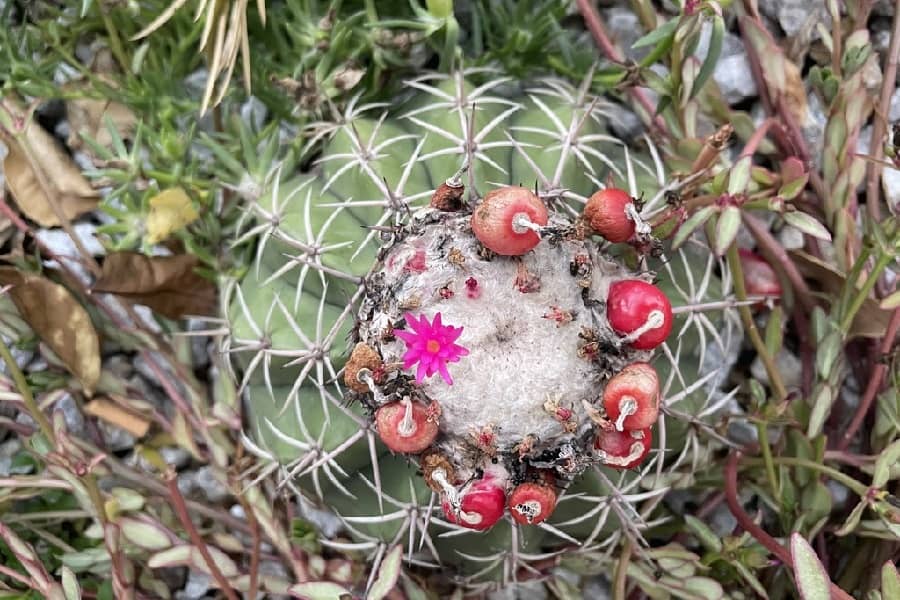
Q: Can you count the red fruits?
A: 8